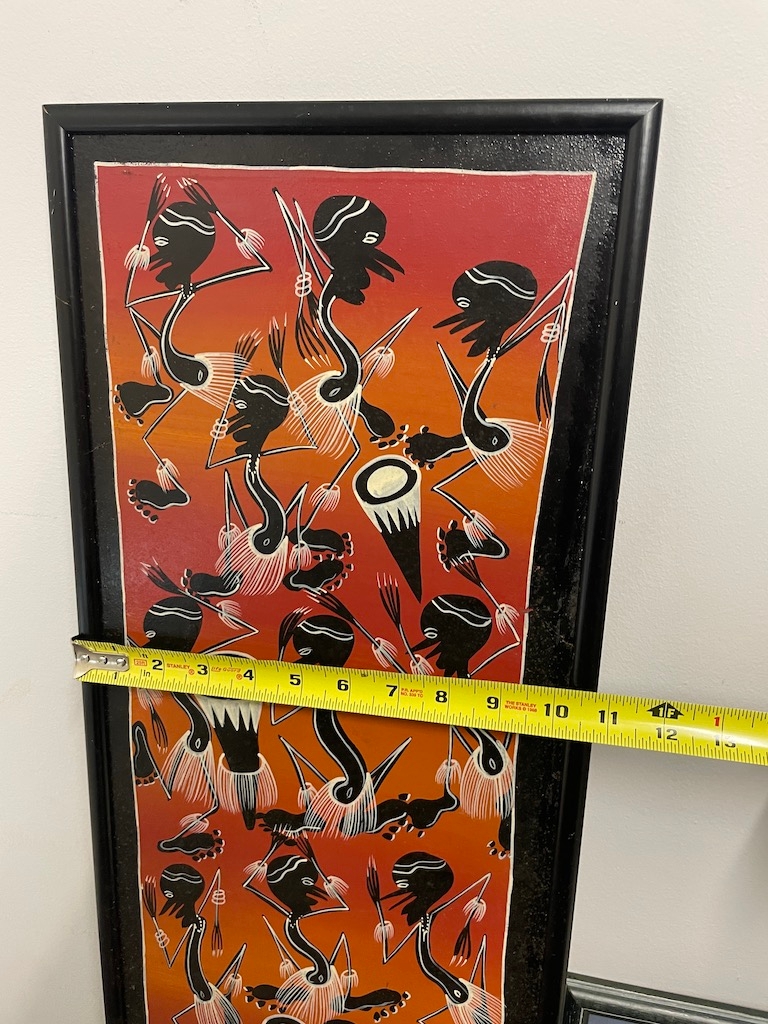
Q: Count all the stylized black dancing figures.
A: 10